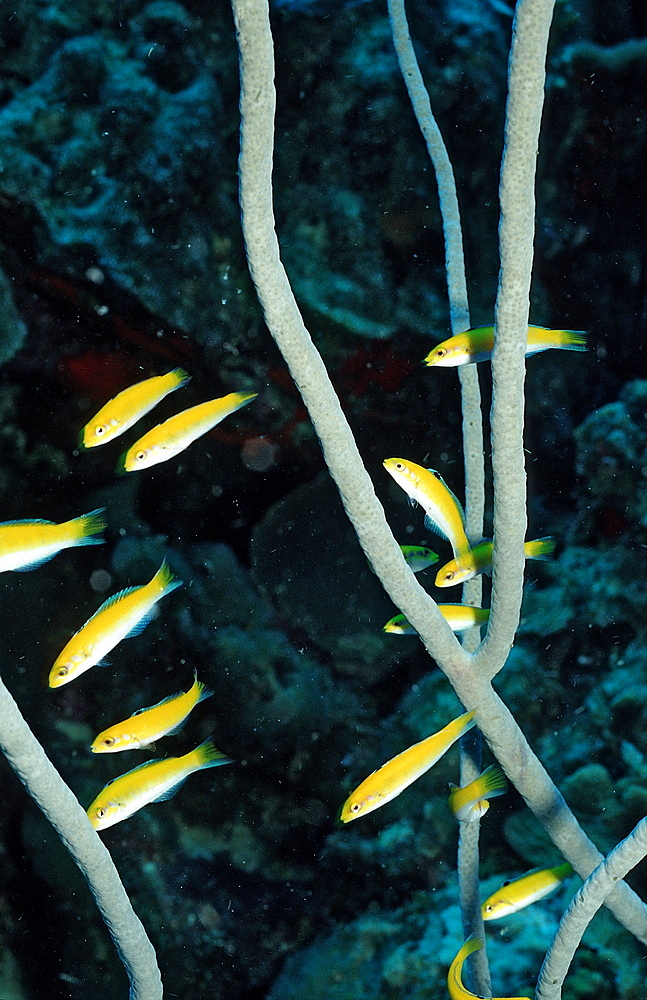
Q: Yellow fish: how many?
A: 14